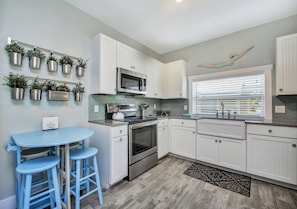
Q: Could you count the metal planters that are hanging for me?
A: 9